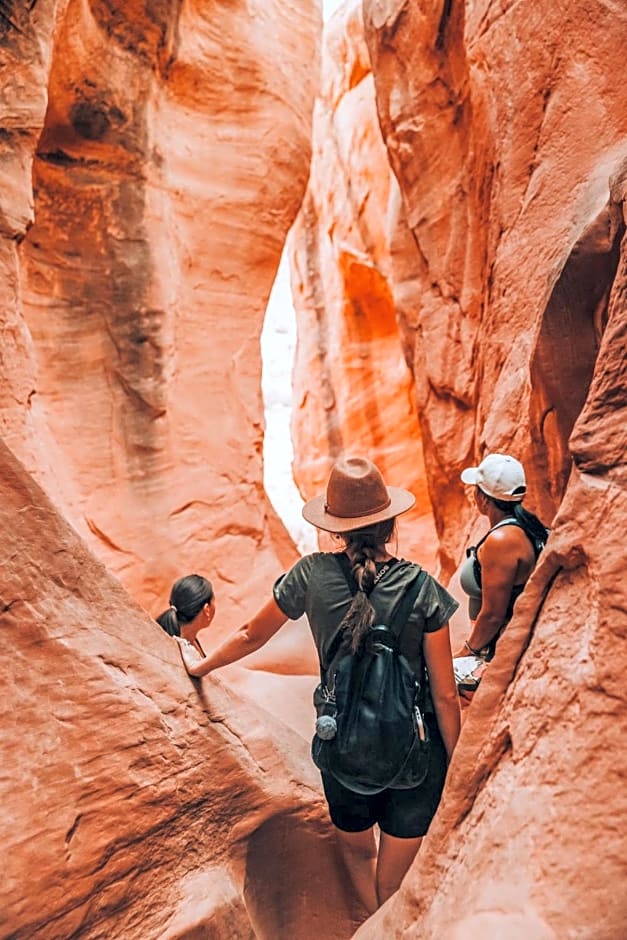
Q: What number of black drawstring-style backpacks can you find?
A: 1